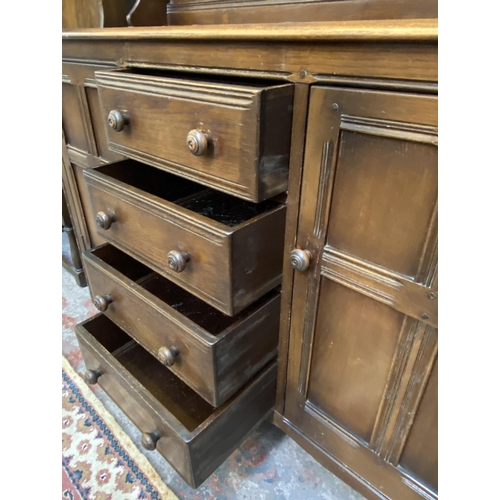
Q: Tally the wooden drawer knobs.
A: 8